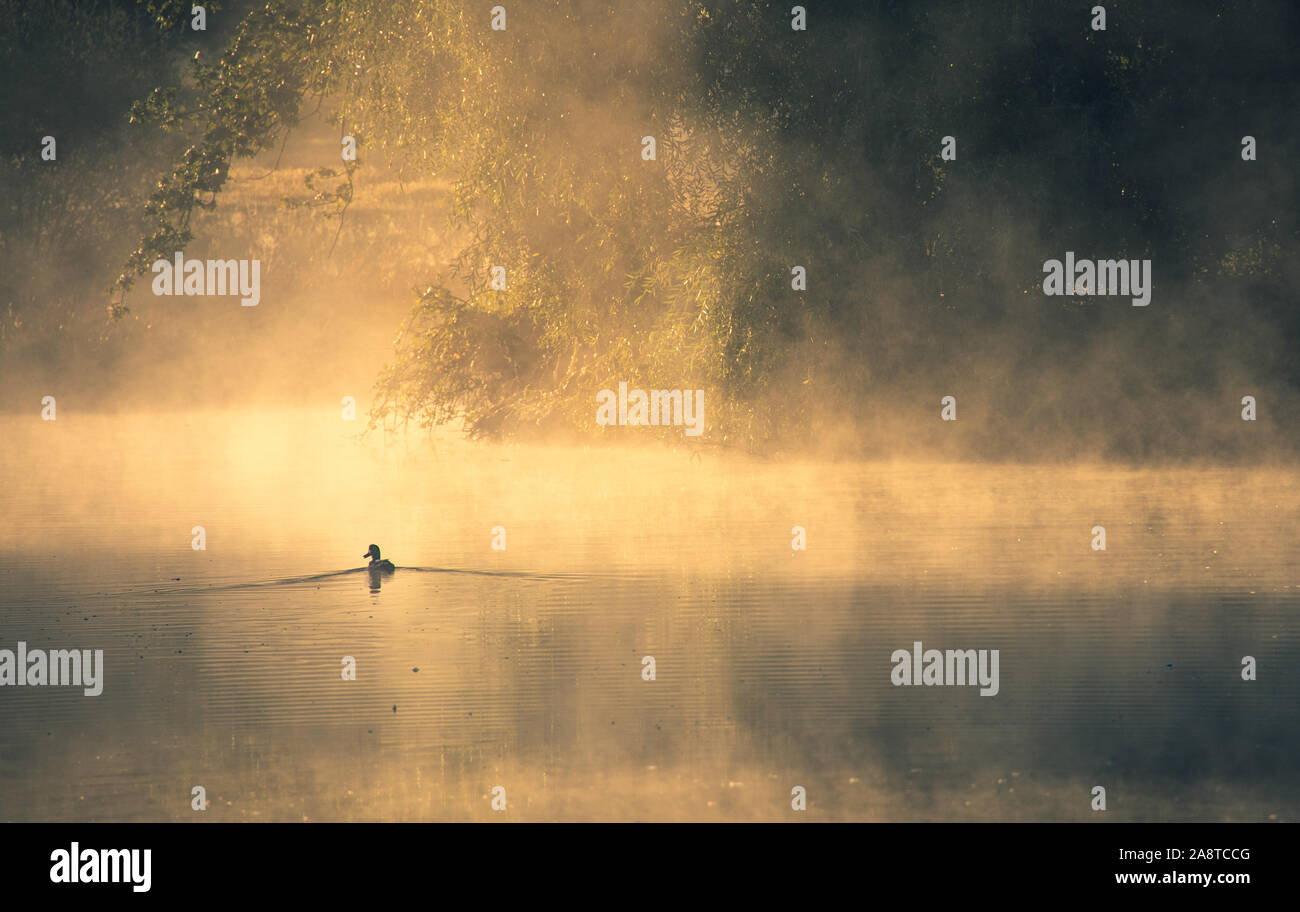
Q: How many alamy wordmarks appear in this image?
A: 6